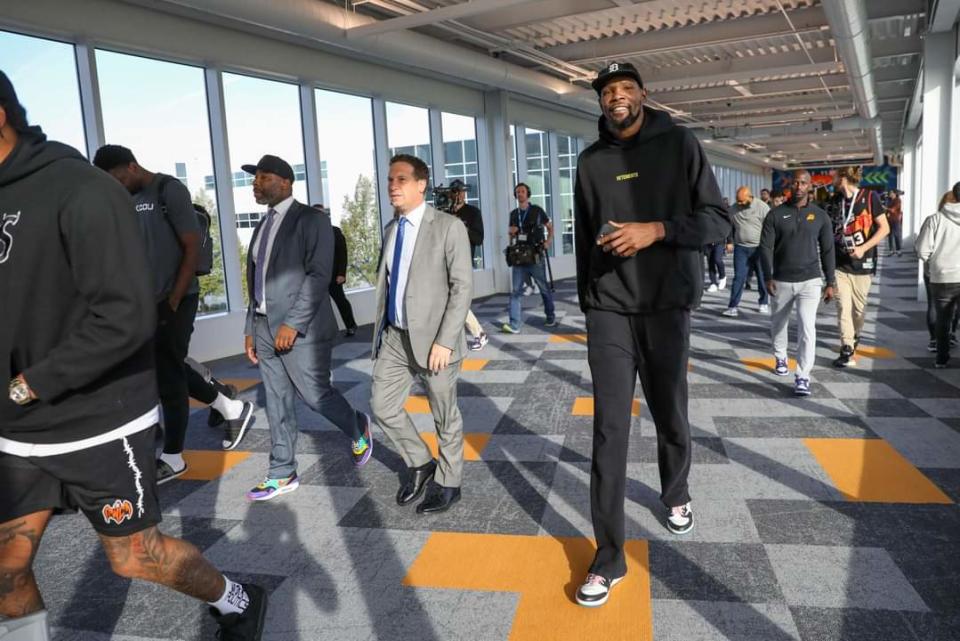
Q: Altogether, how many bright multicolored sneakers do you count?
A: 2